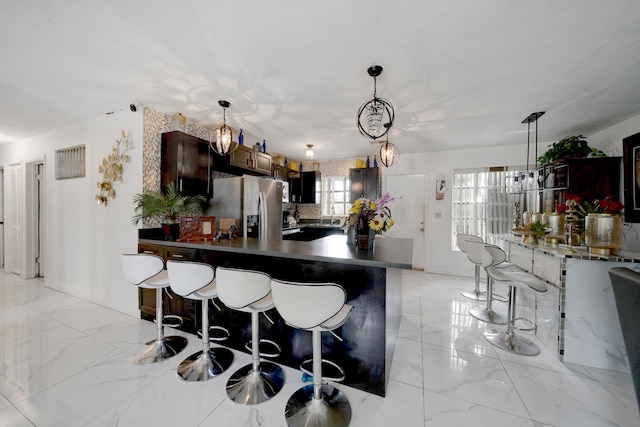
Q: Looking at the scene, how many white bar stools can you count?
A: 7